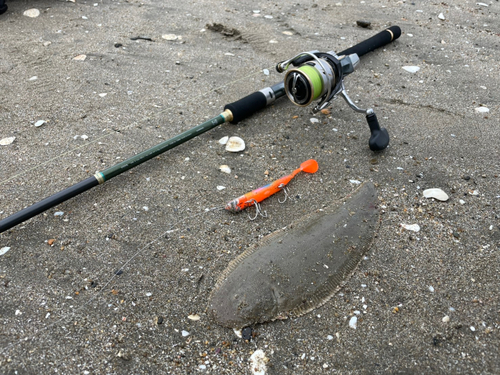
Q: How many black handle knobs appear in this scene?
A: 1